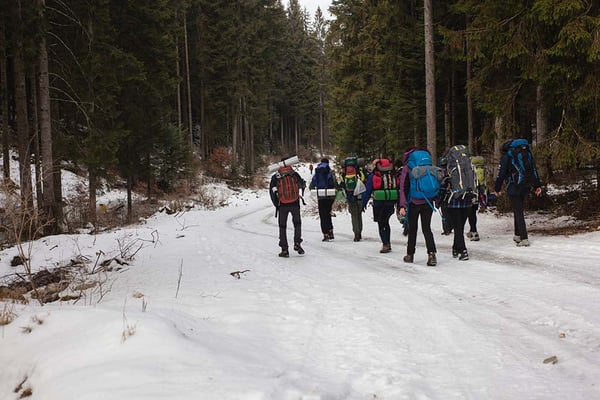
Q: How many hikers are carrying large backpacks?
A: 8